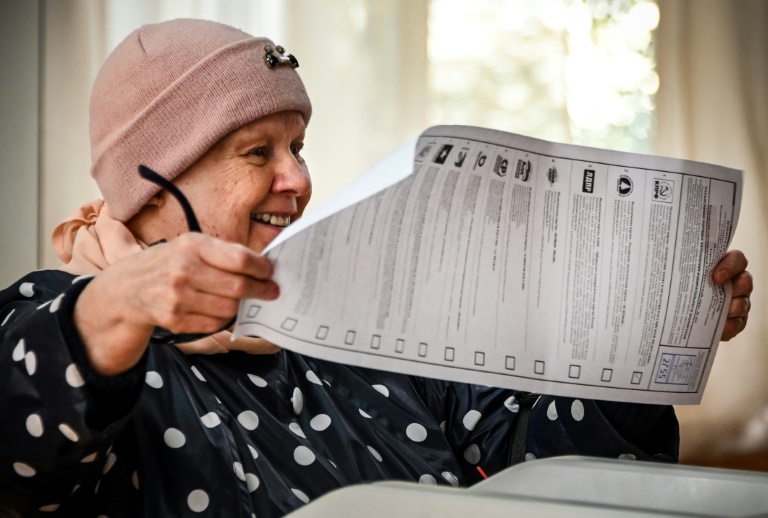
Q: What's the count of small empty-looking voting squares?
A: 14